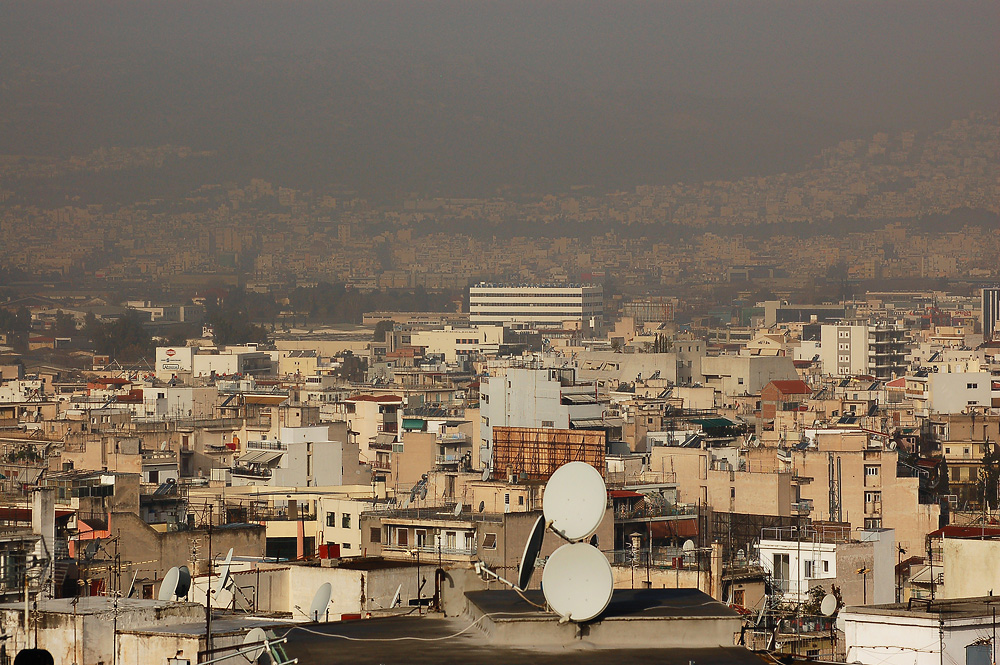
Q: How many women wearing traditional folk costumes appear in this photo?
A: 0